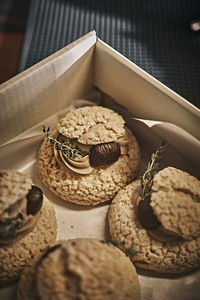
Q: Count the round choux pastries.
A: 4